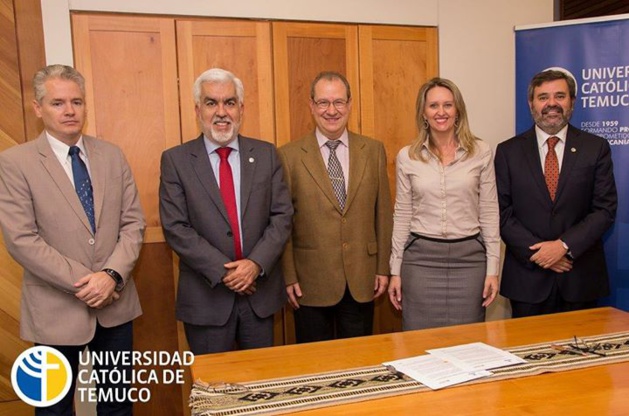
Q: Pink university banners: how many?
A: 0